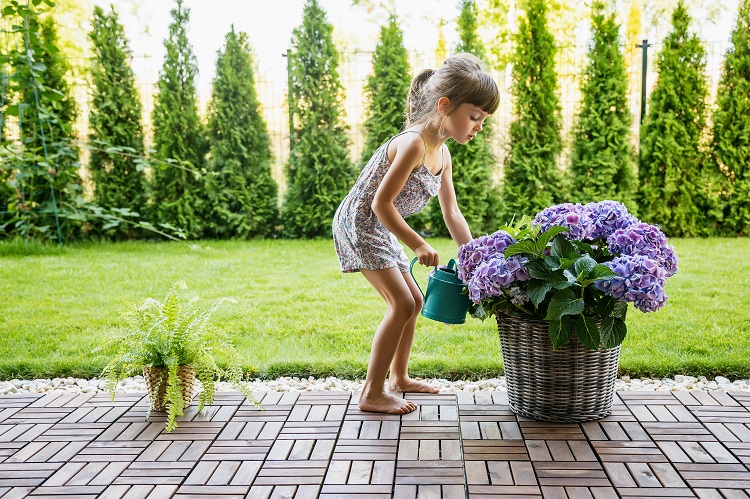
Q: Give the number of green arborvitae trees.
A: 11